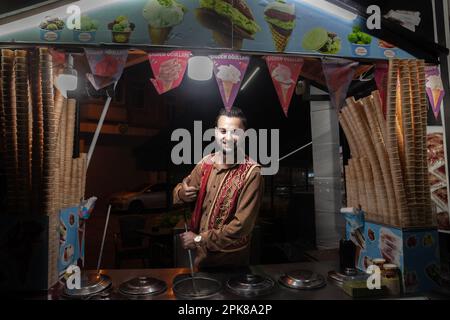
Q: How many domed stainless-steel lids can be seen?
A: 5